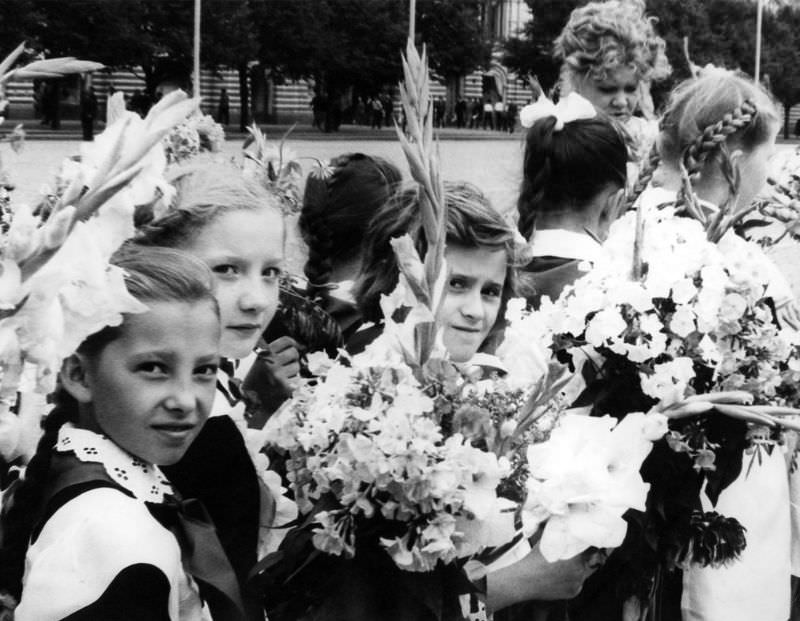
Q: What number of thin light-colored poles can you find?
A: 3